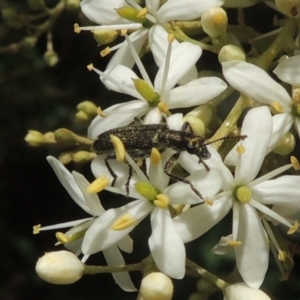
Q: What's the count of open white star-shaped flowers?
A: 6